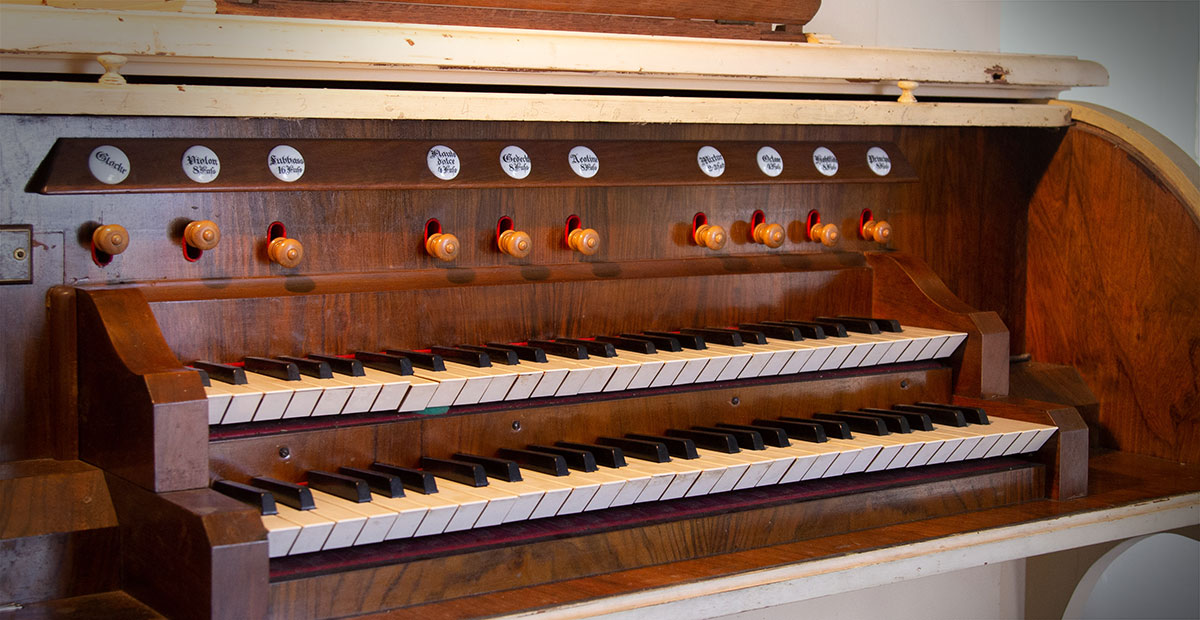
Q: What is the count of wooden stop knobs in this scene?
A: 10